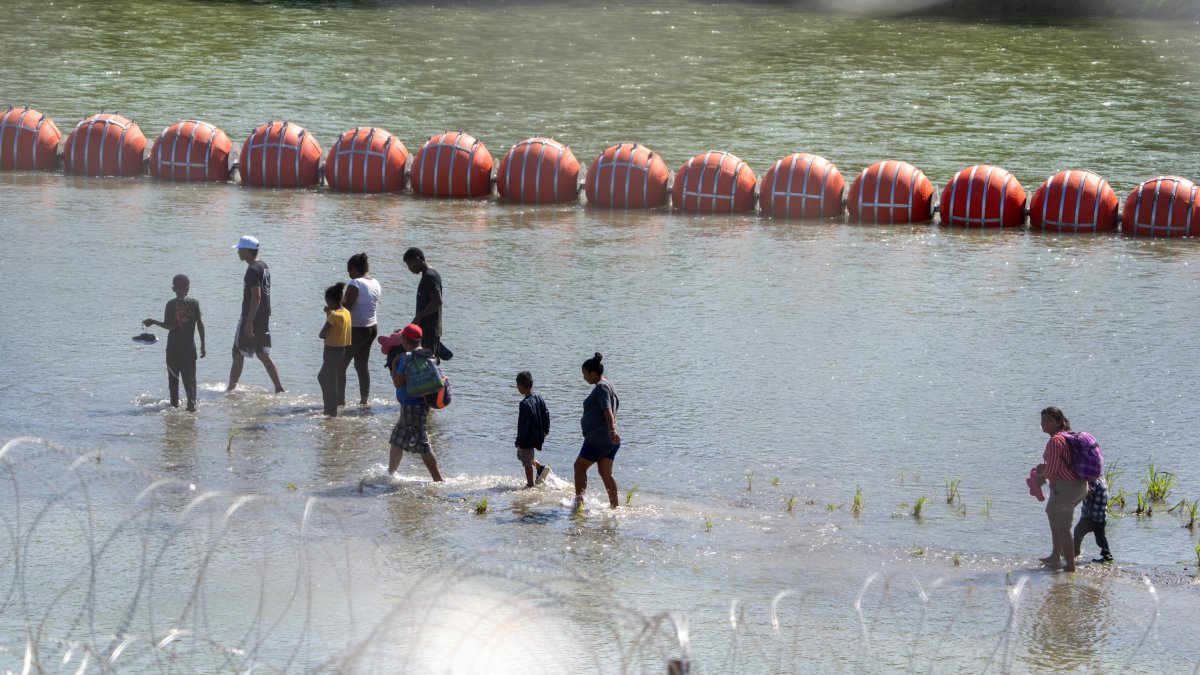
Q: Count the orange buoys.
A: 14